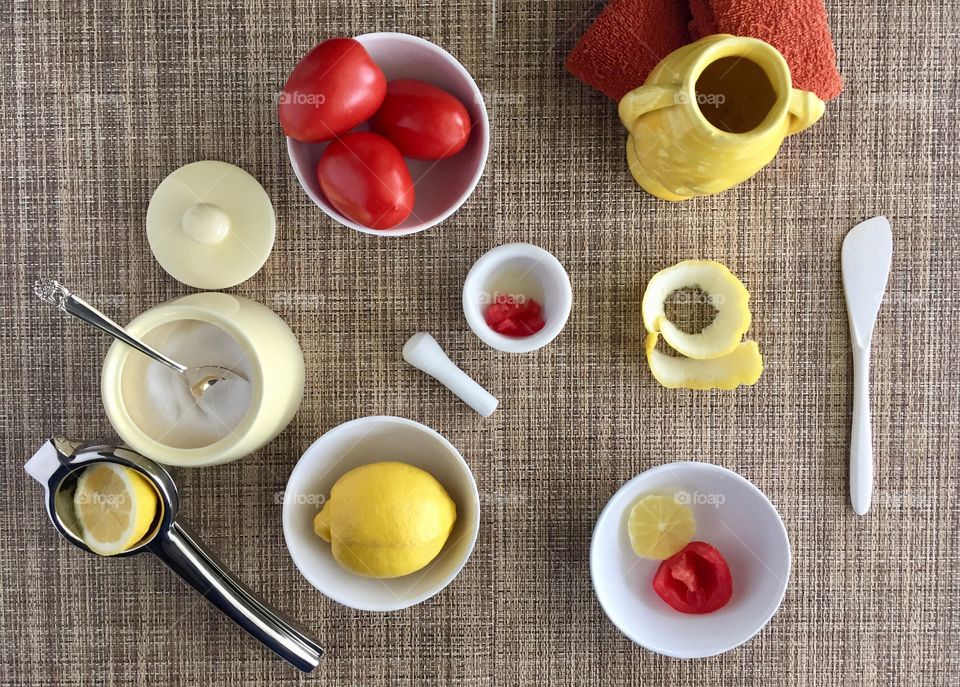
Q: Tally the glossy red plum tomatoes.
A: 3